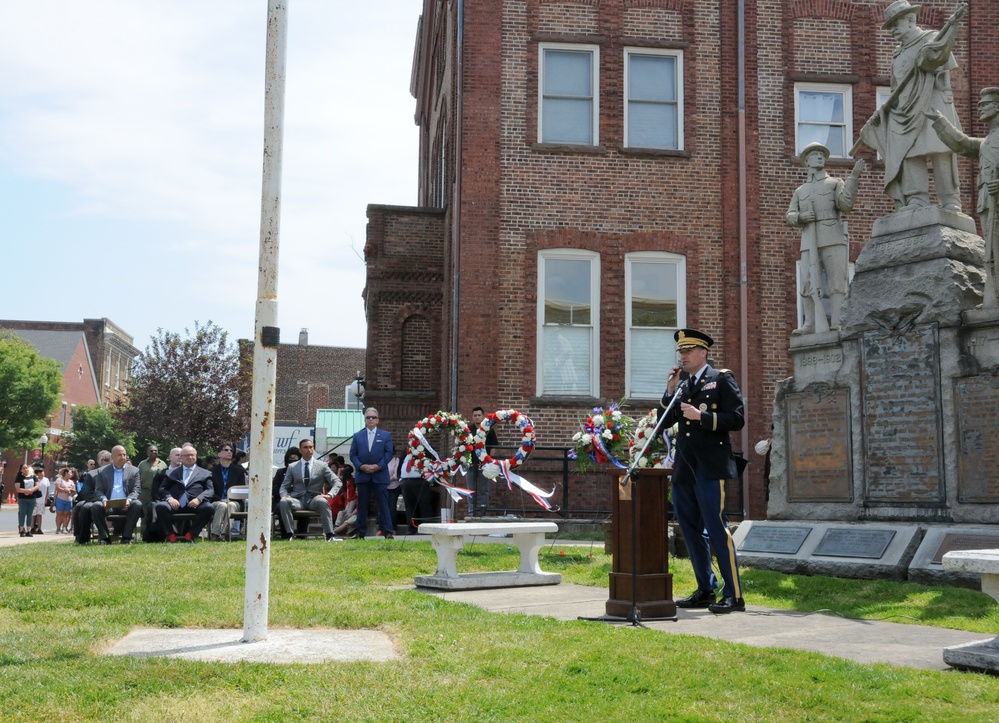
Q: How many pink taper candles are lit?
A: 0